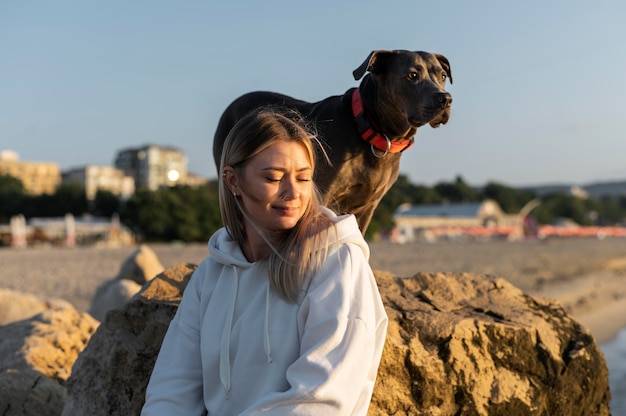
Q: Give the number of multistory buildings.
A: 3